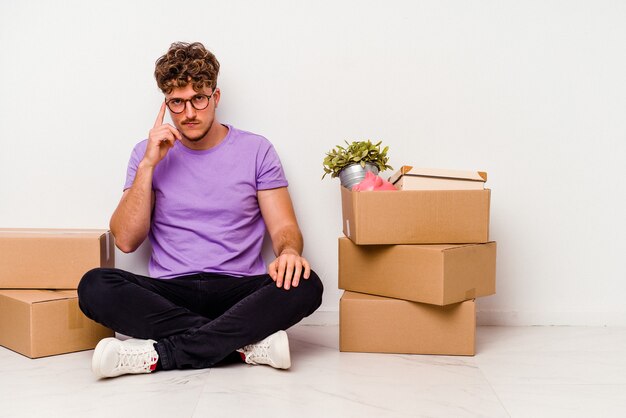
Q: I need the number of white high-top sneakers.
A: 2